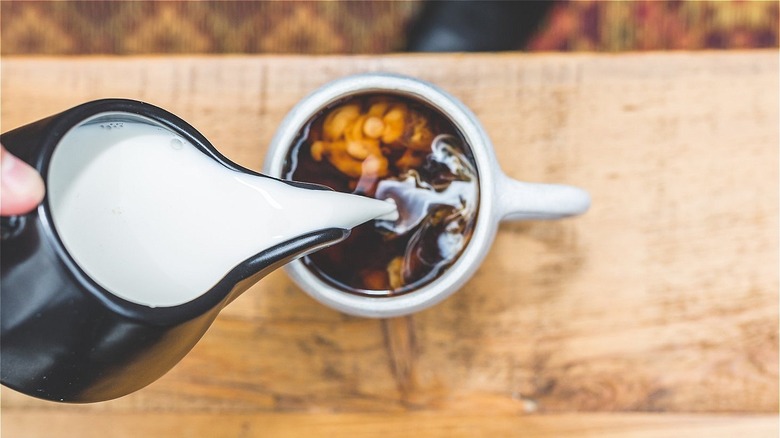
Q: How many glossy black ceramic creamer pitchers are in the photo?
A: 1